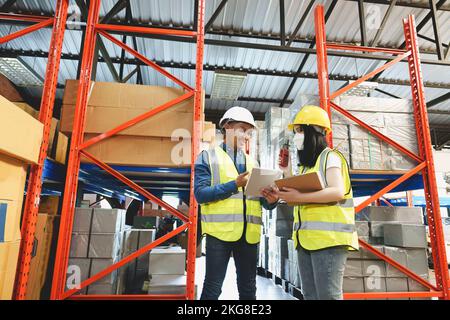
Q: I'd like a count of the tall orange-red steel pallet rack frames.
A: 3